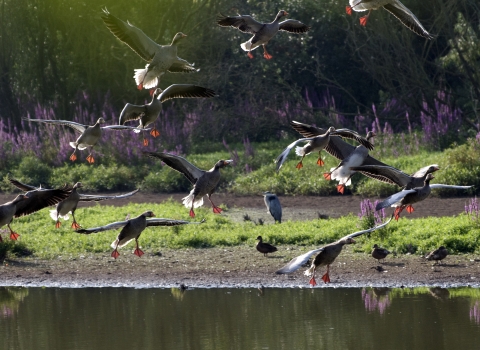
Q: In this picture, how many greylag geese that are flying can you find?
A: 14